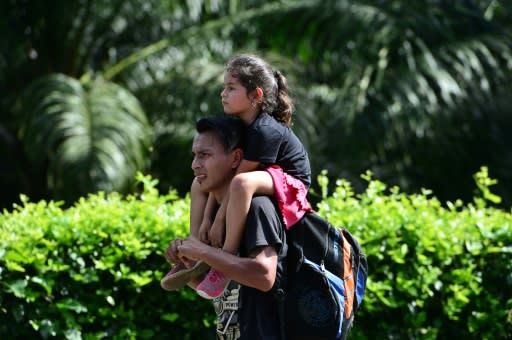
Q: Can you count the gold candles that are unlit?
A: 0